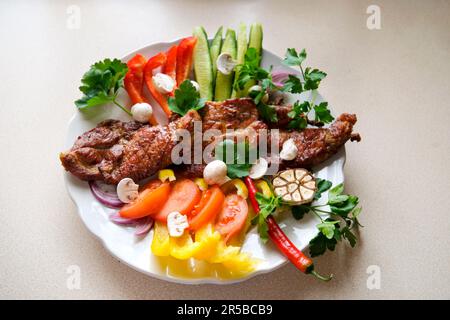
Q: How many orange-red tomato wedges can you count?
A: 4